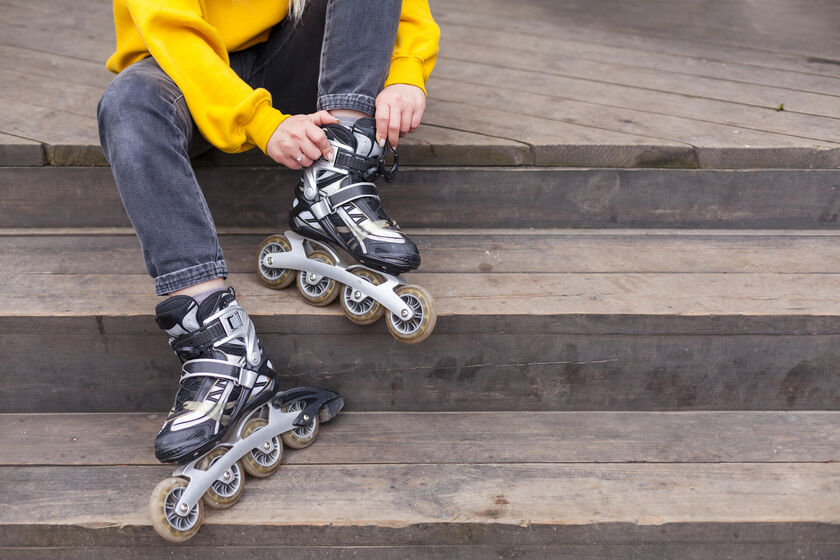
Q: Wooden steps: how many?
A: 3